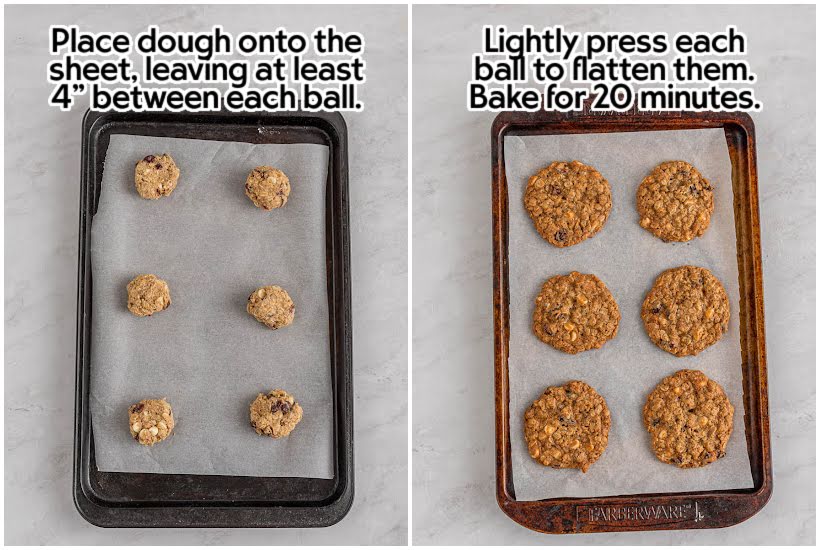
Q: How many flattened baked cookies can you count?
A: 6